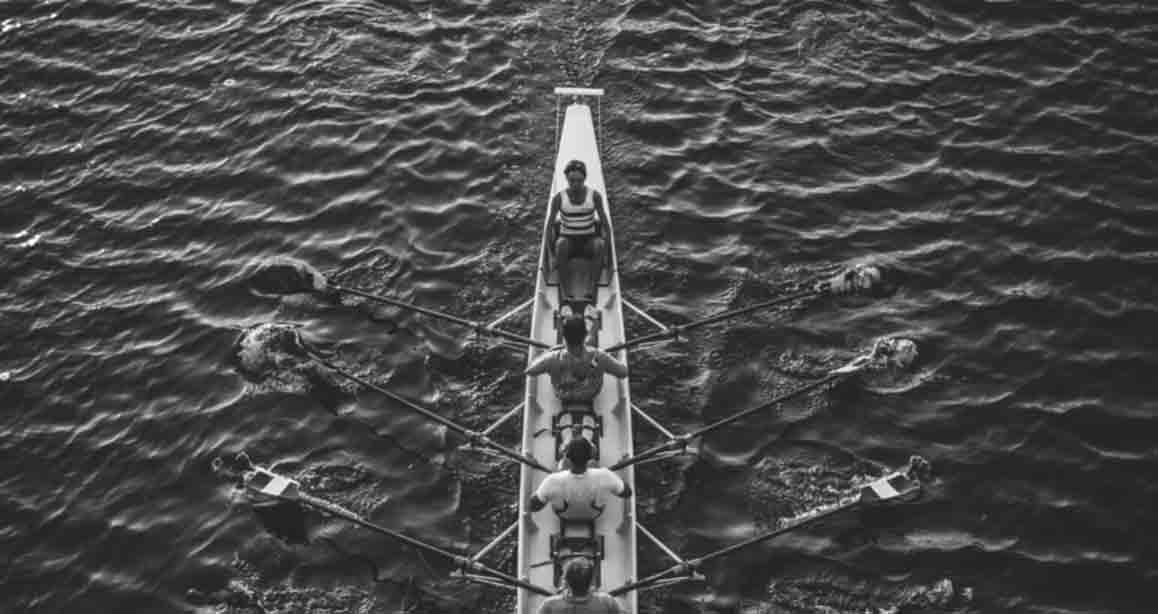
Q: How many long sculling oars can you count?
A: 6